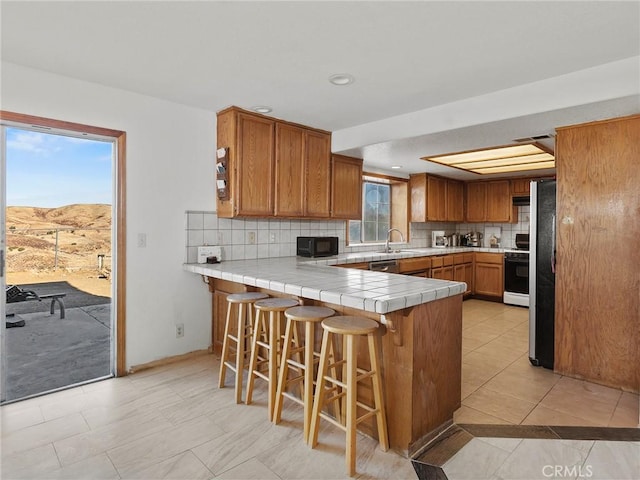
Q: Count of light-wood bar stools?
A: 4